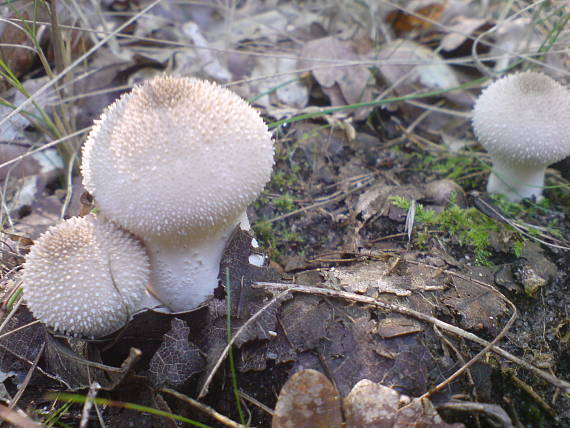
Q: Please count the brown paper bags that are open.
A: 0